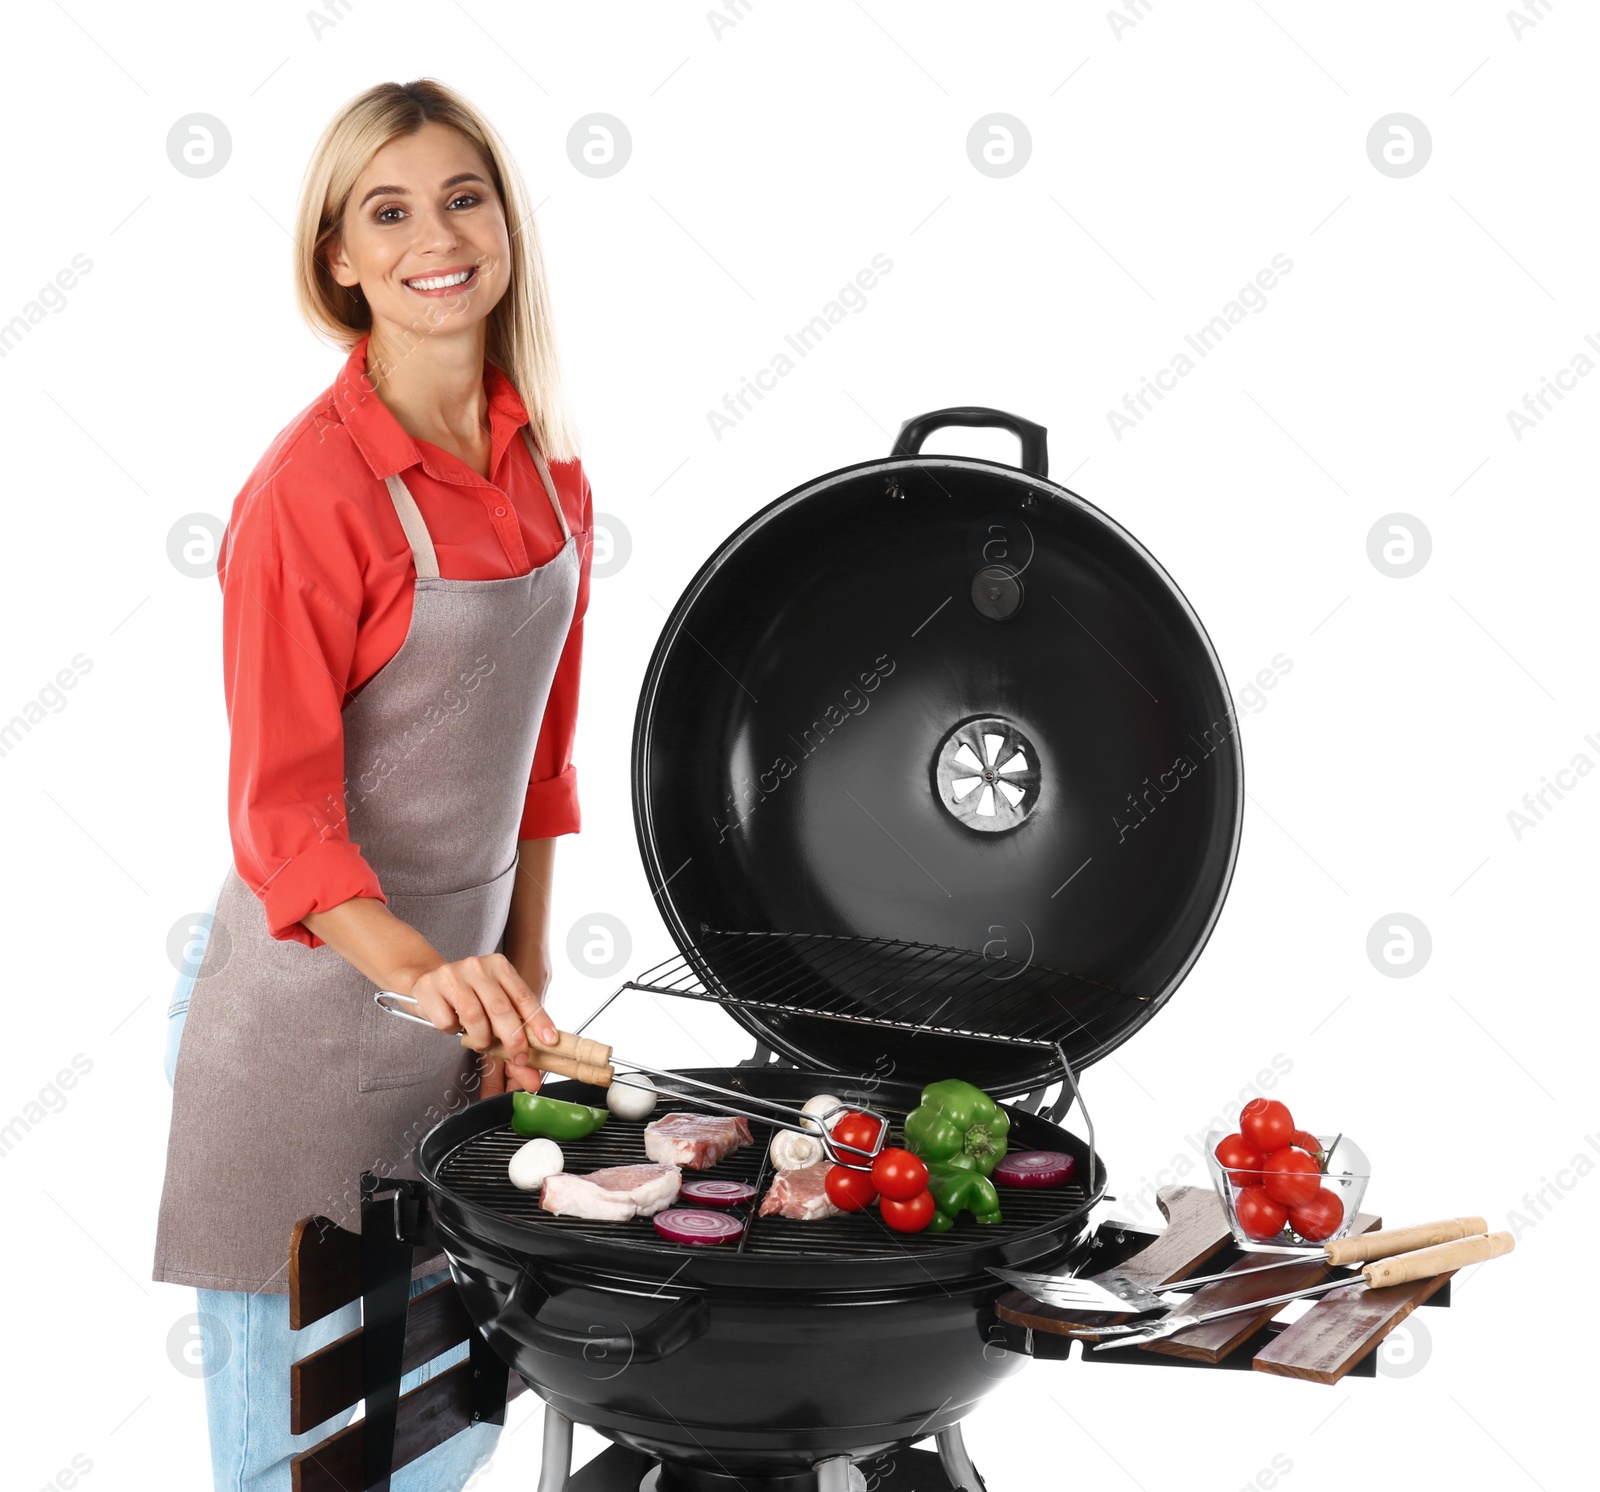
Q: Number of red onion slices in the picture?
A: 3